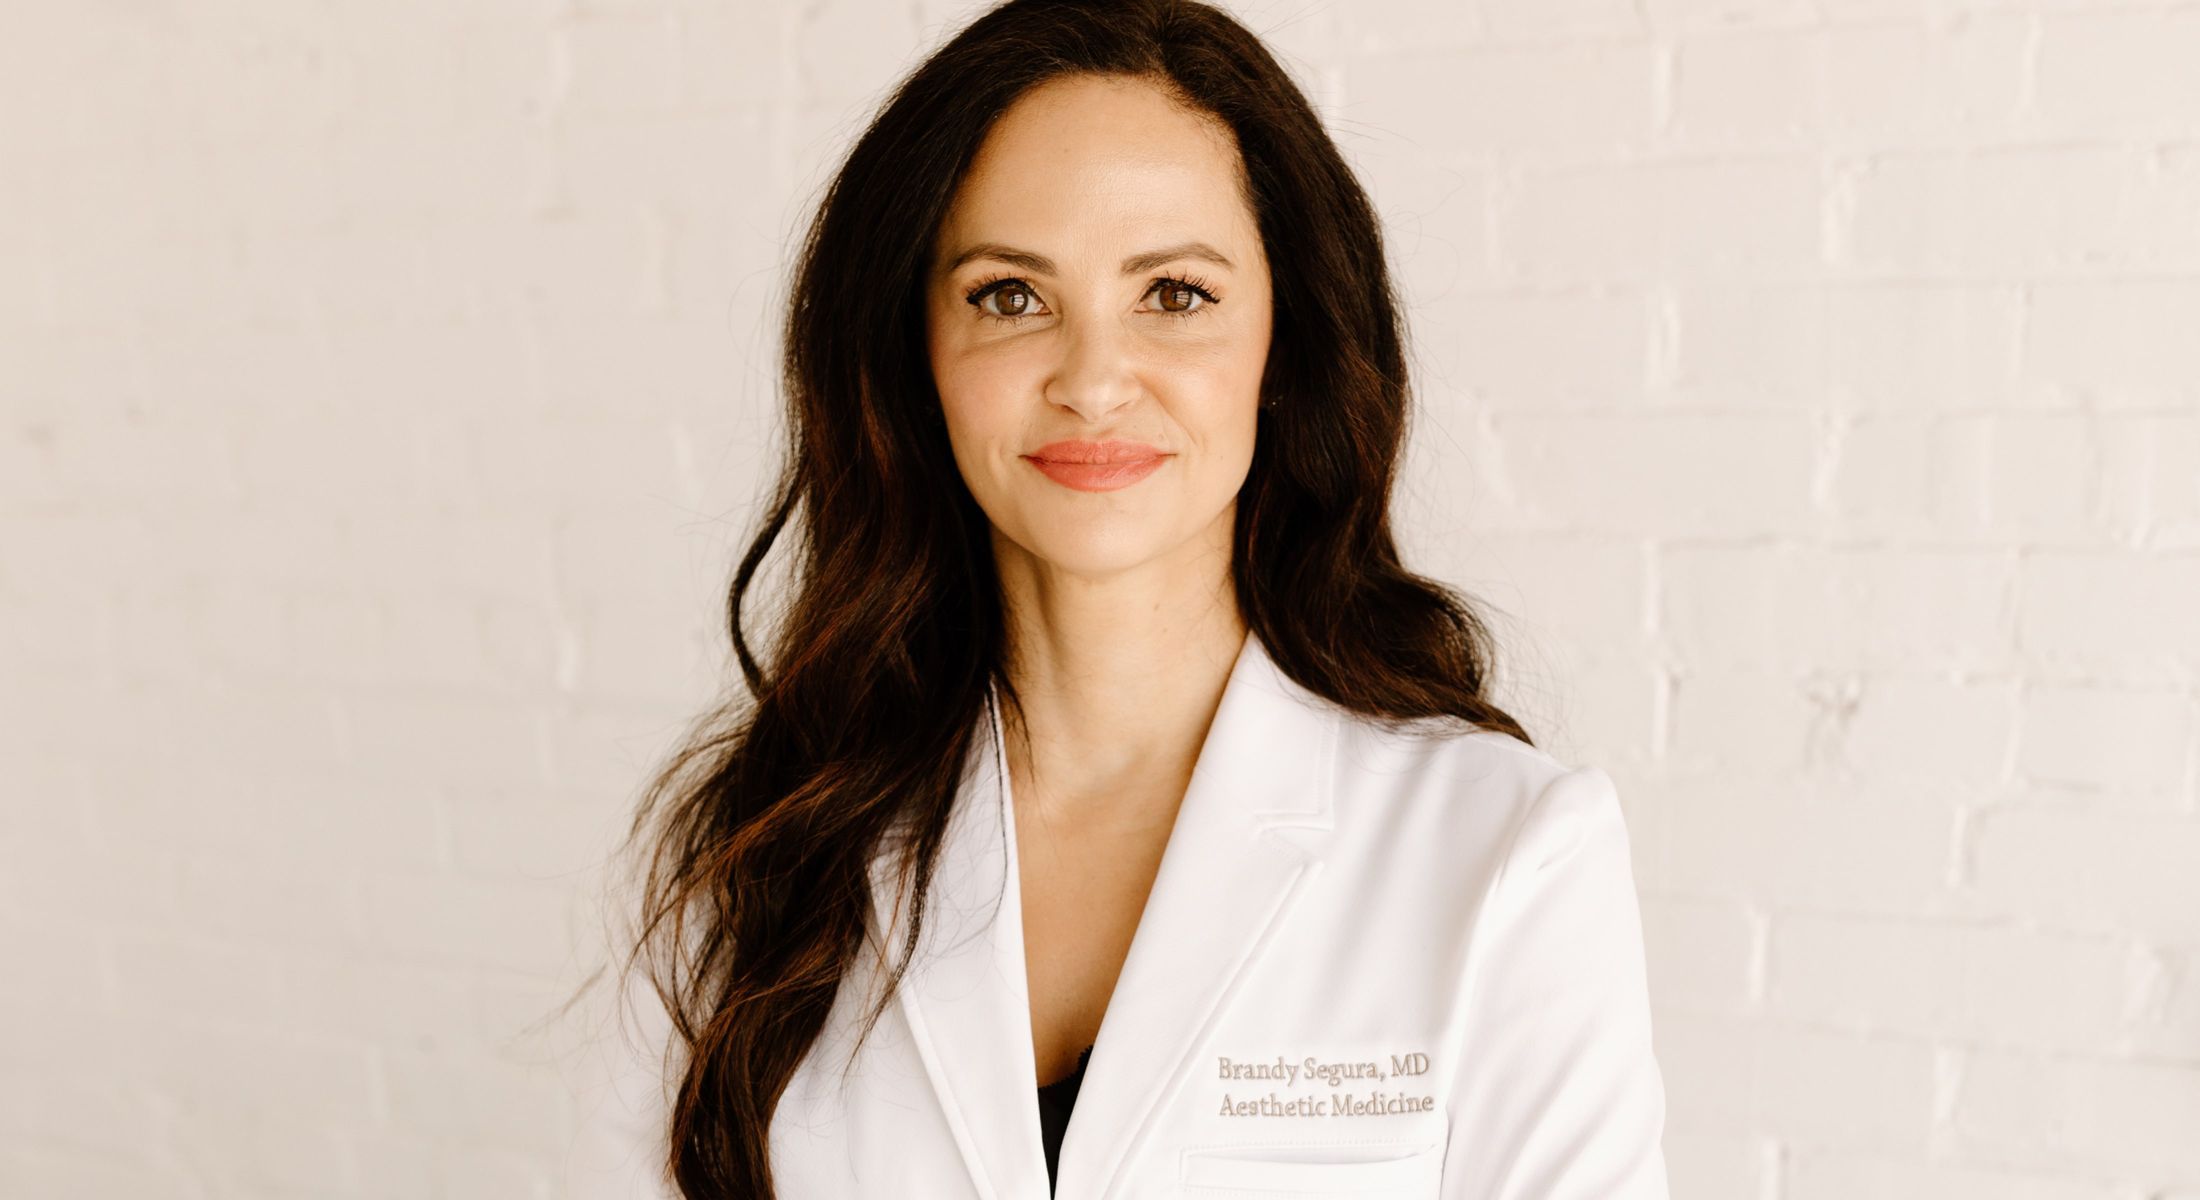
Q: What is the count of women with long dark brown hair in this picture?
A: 1